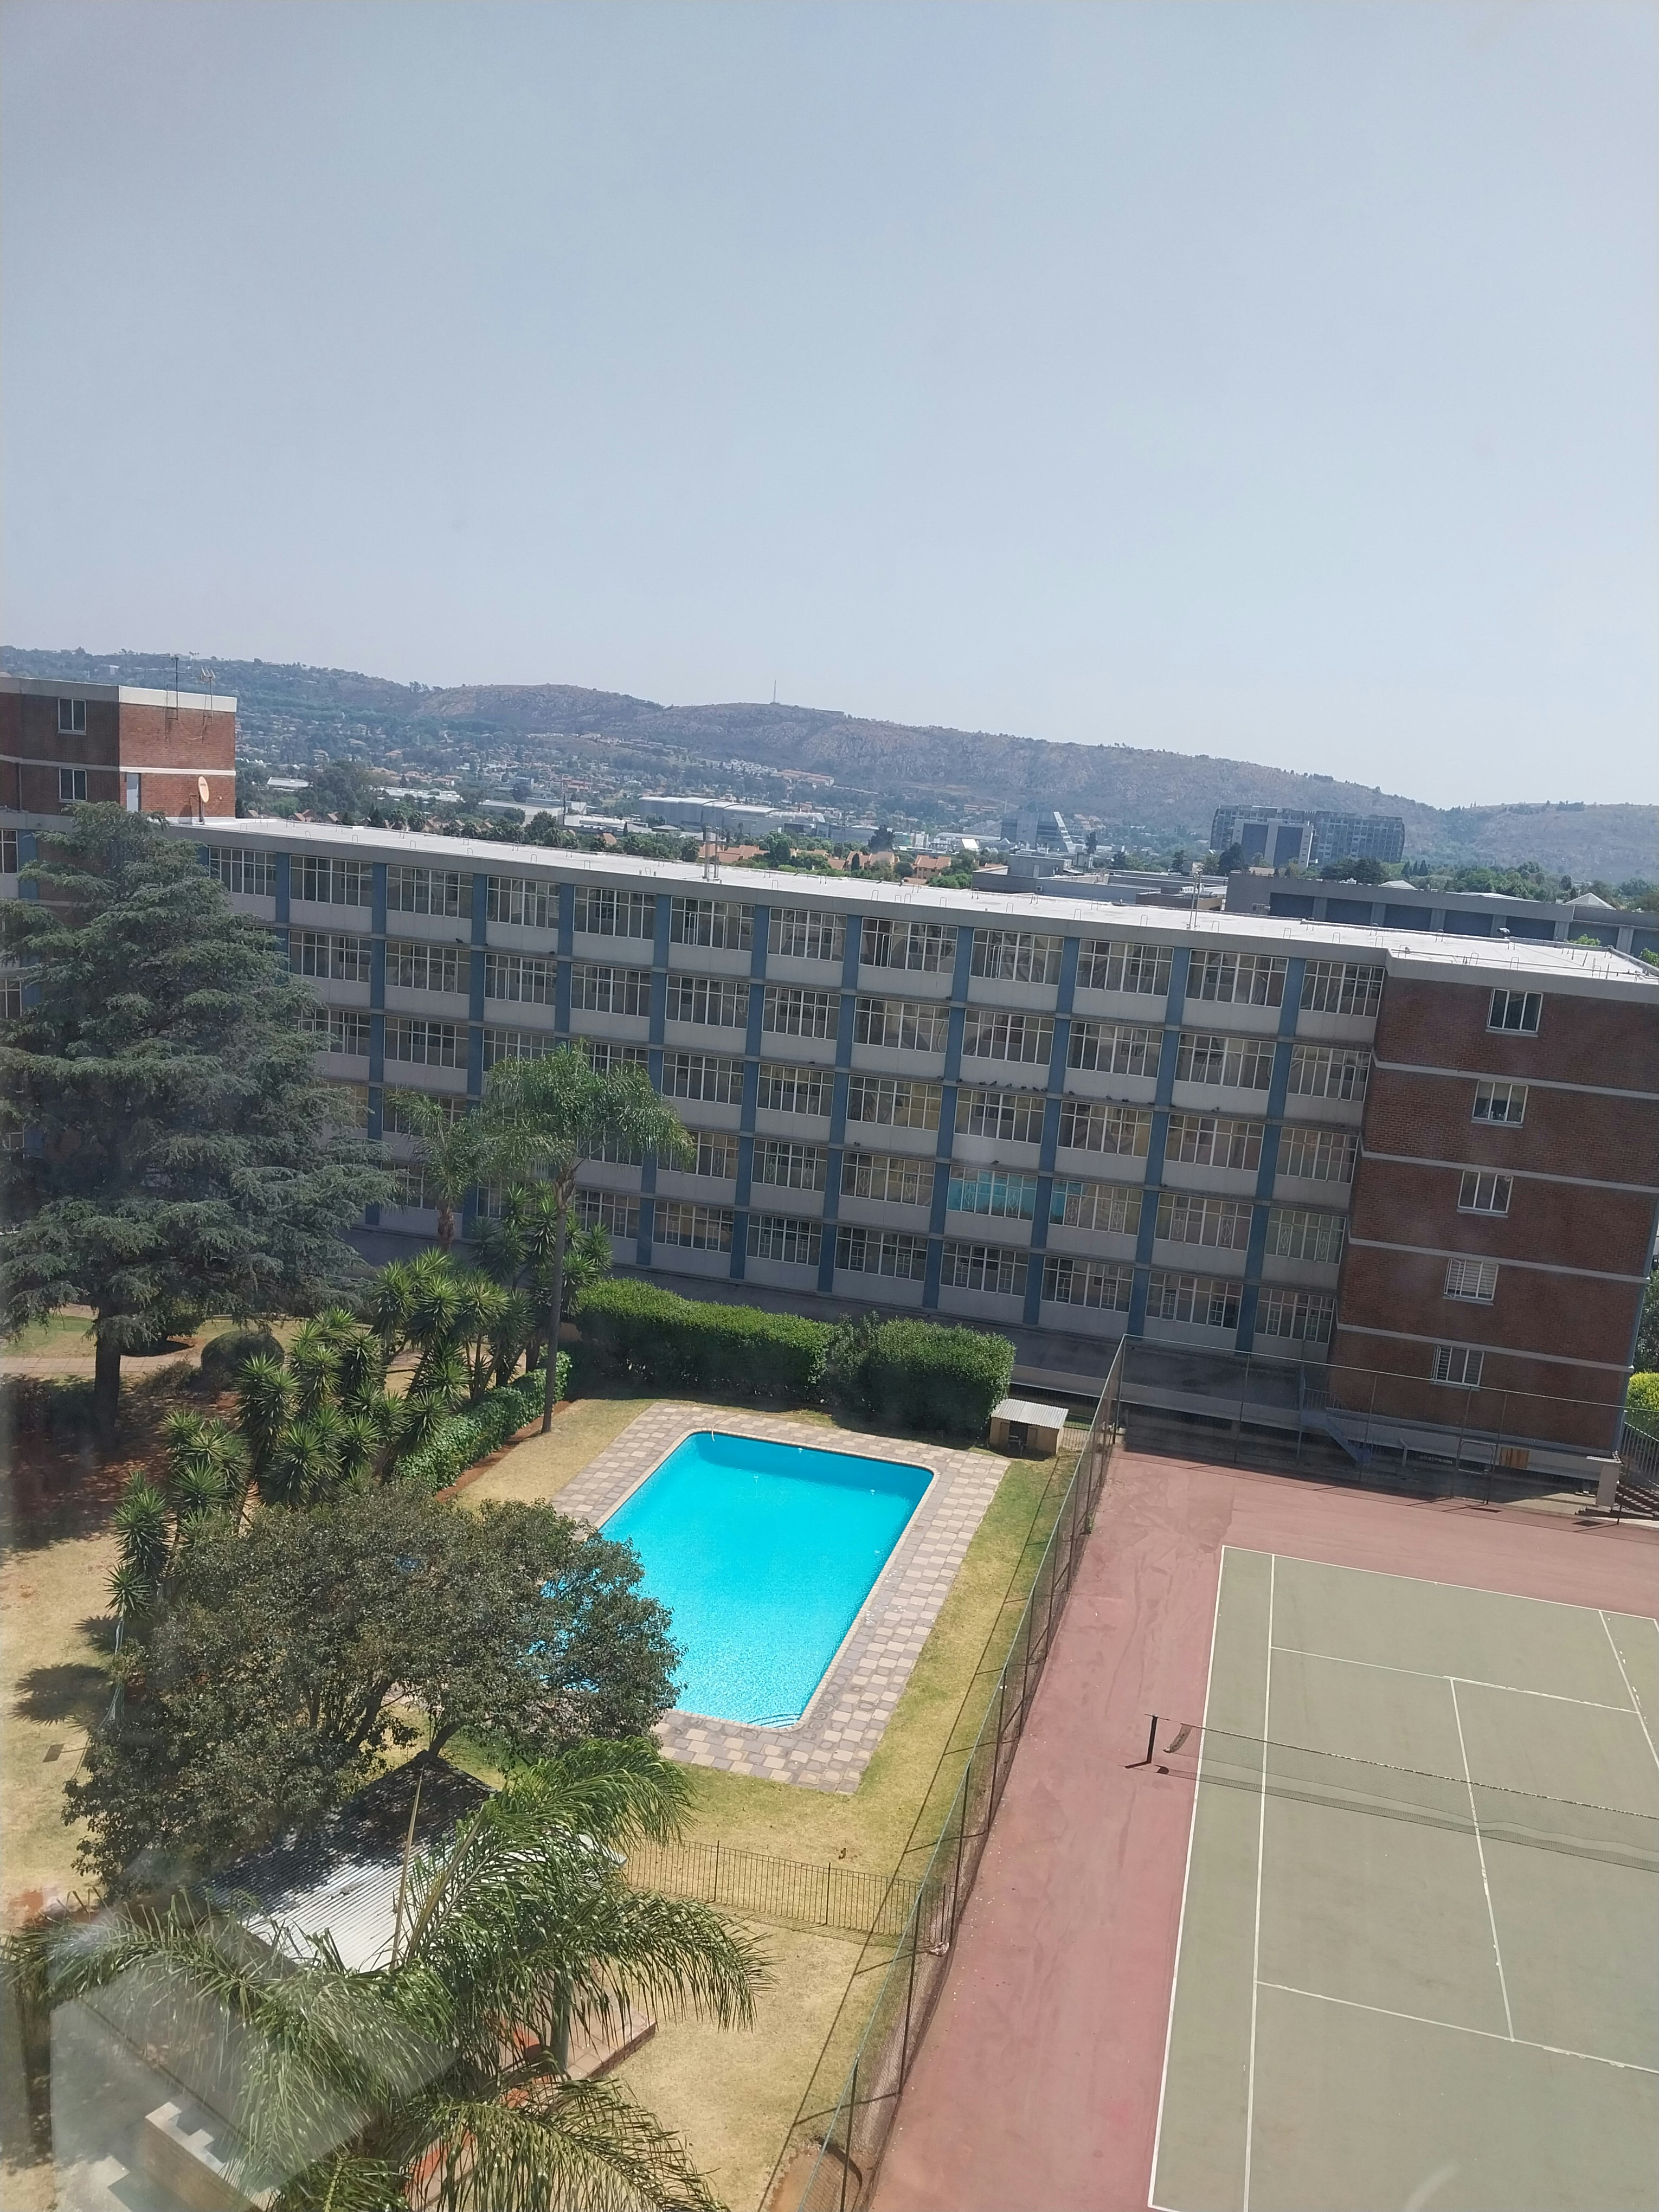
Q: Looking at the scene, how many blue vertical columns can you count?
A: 13